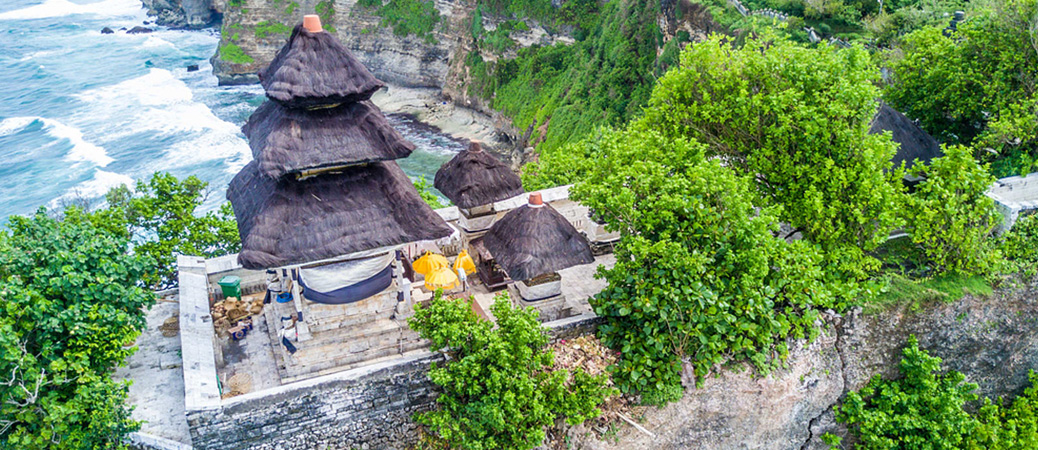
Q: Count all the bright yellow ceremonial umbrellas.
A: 3